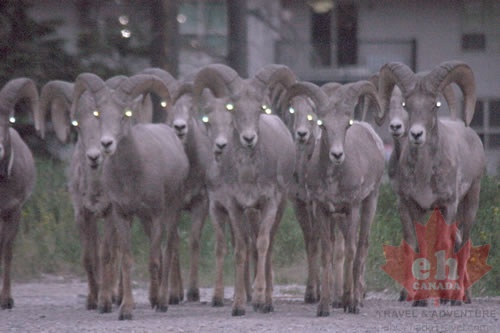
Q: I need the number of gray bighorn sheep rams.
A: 10